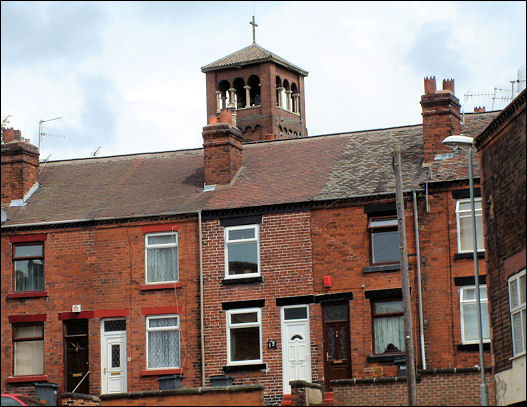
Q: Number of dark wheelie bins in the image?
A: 4